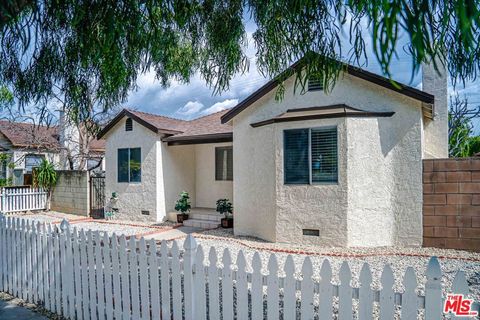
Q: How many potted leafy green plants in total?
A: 2